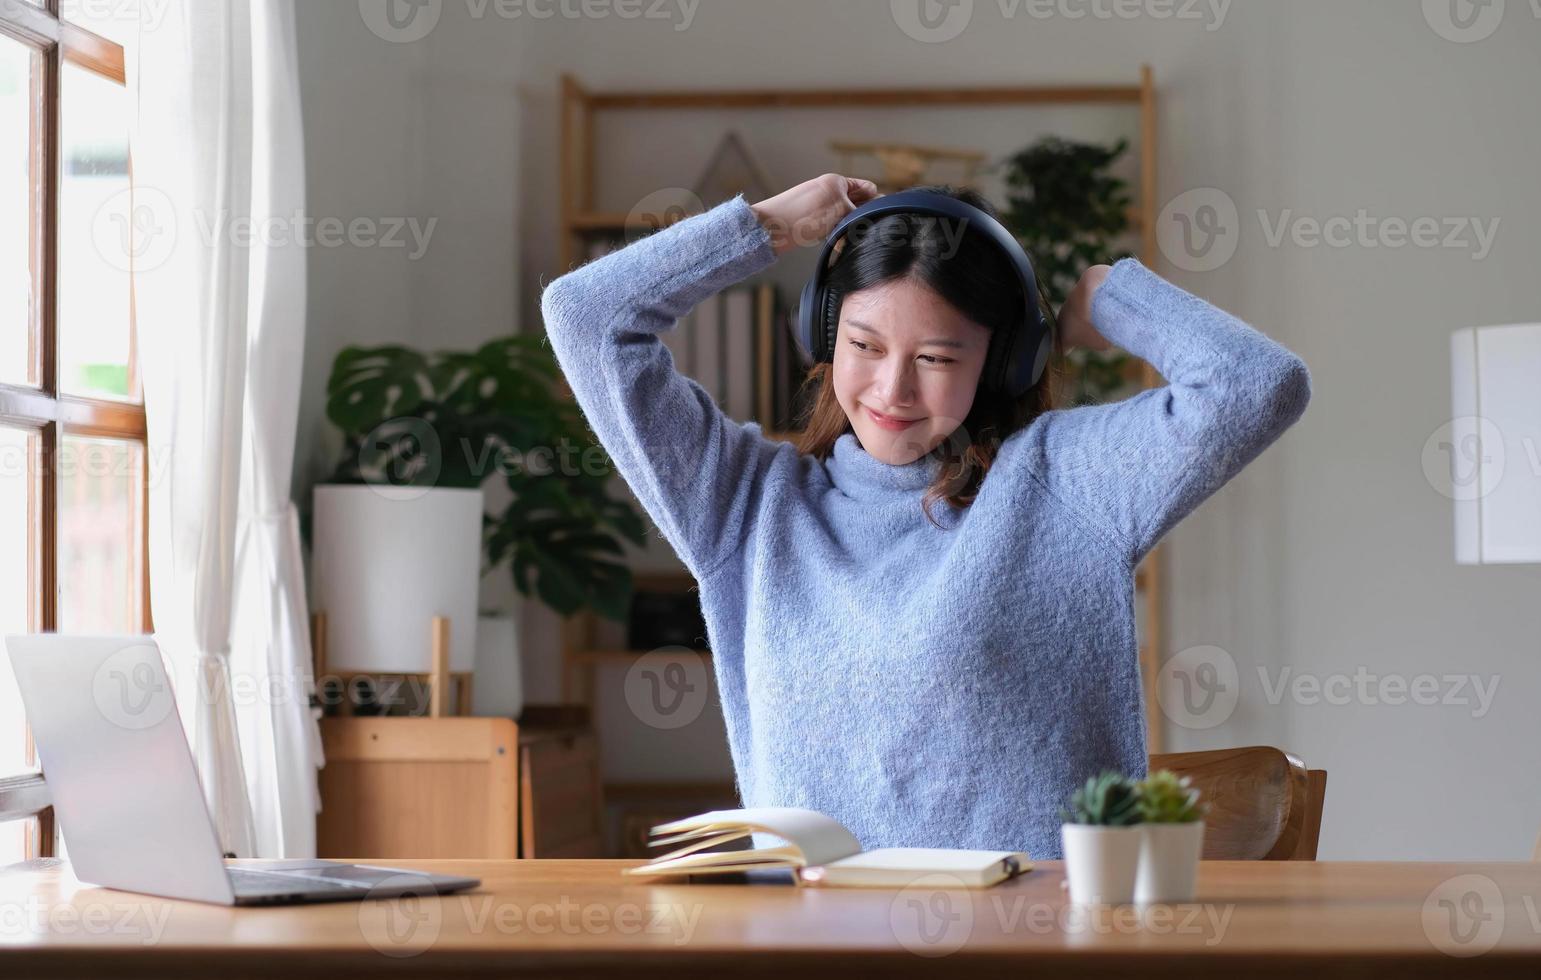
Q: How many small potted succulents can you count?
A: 2